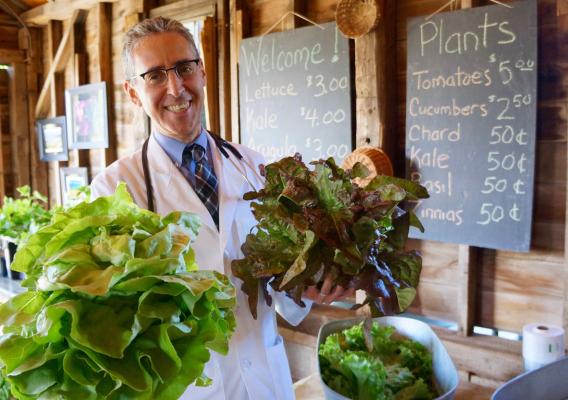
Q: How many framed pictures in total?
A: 3